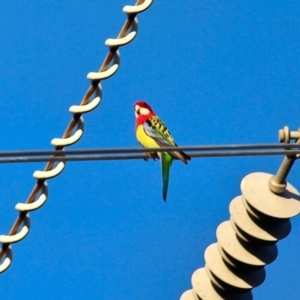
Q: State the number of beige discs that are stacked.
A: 6